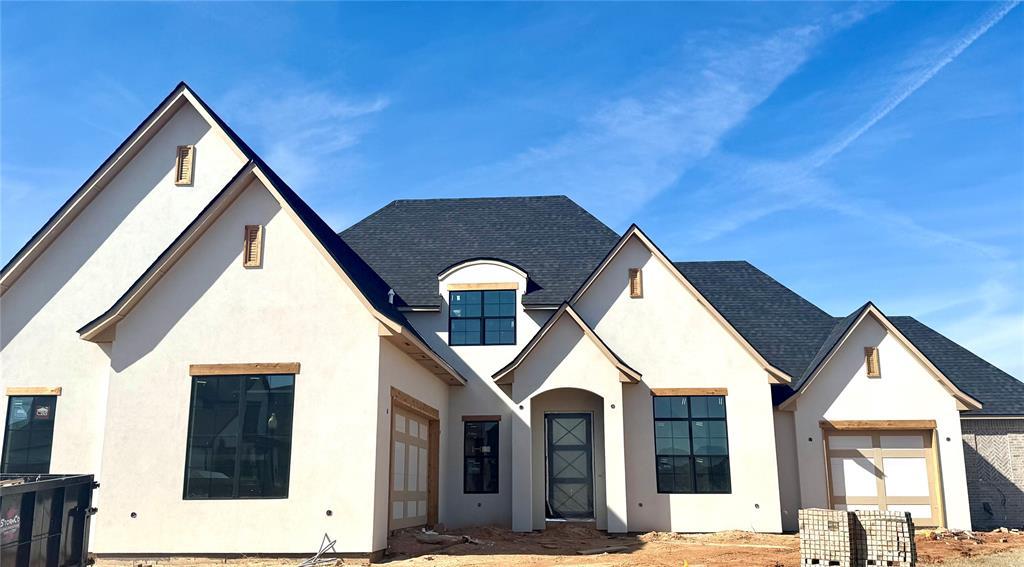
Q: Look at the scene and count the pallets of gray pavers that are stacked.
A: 2